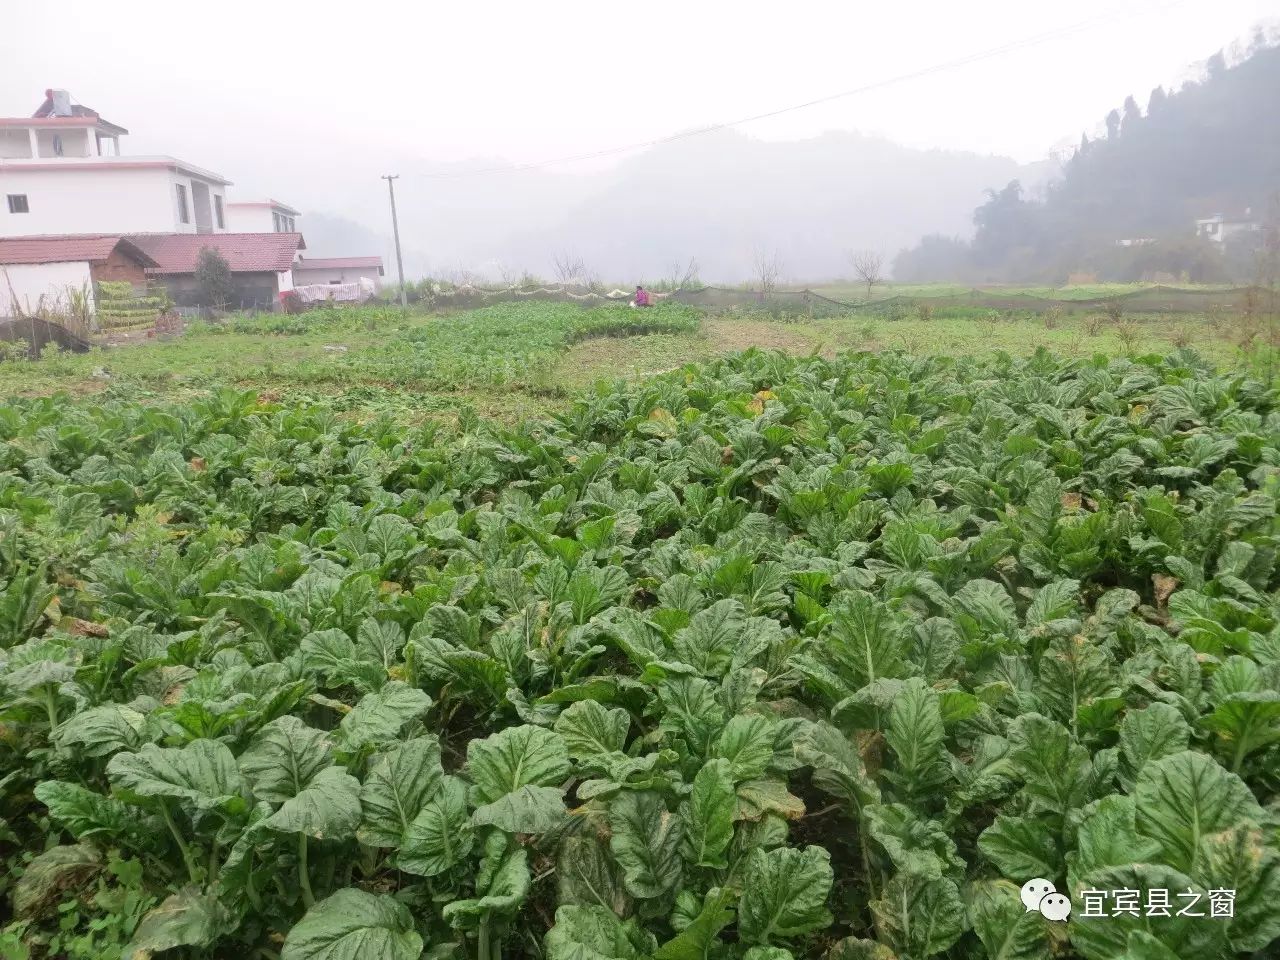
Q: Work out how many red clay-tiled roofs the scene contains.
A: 3